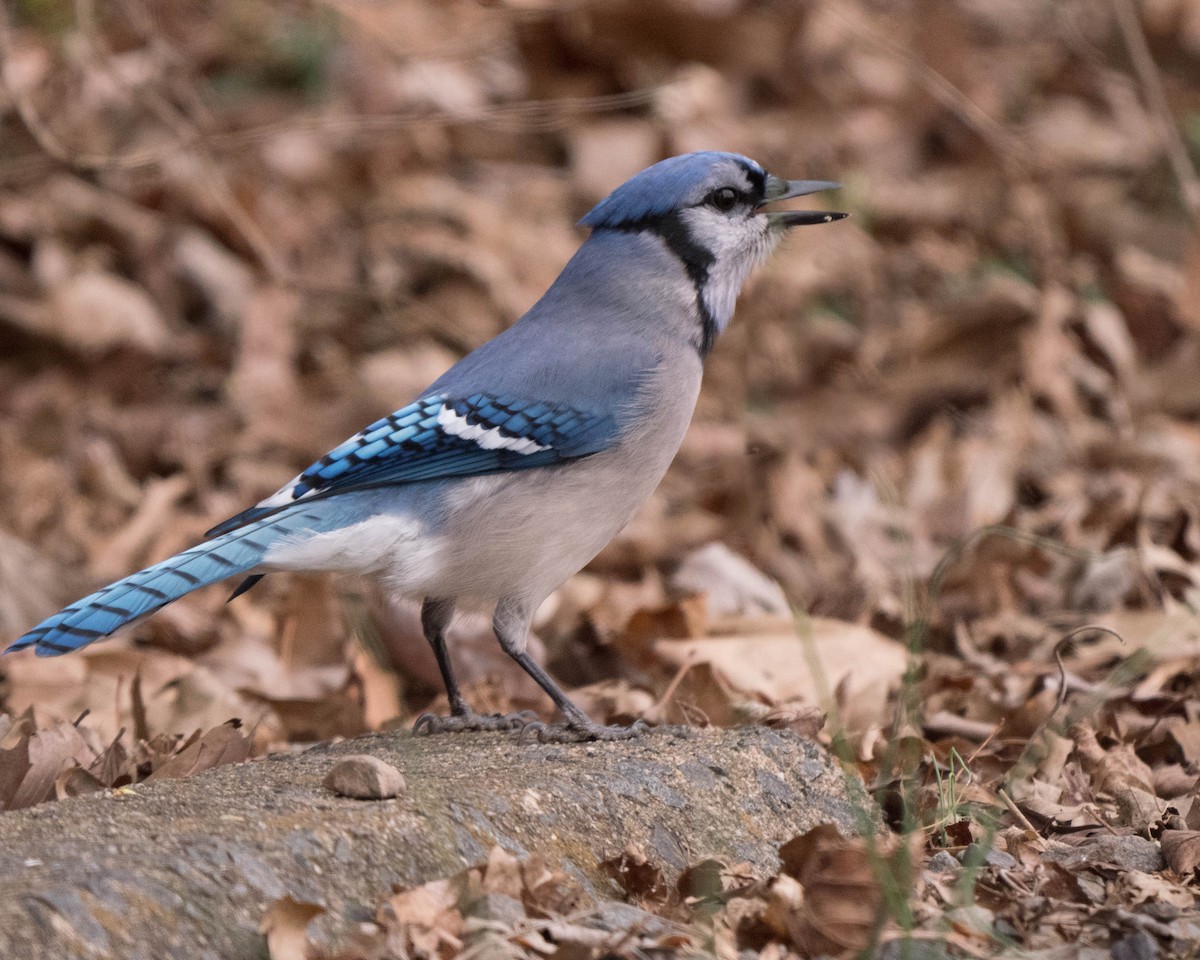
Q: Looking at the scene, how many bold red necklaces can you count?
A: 0